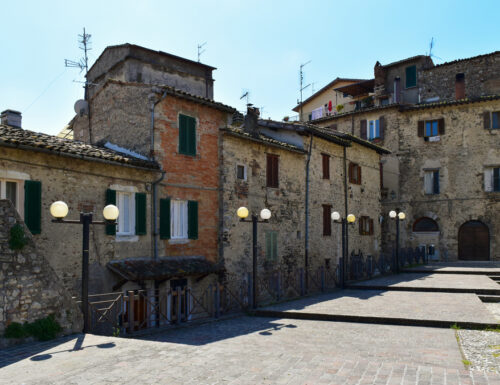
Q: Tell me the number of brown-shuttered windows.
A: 8